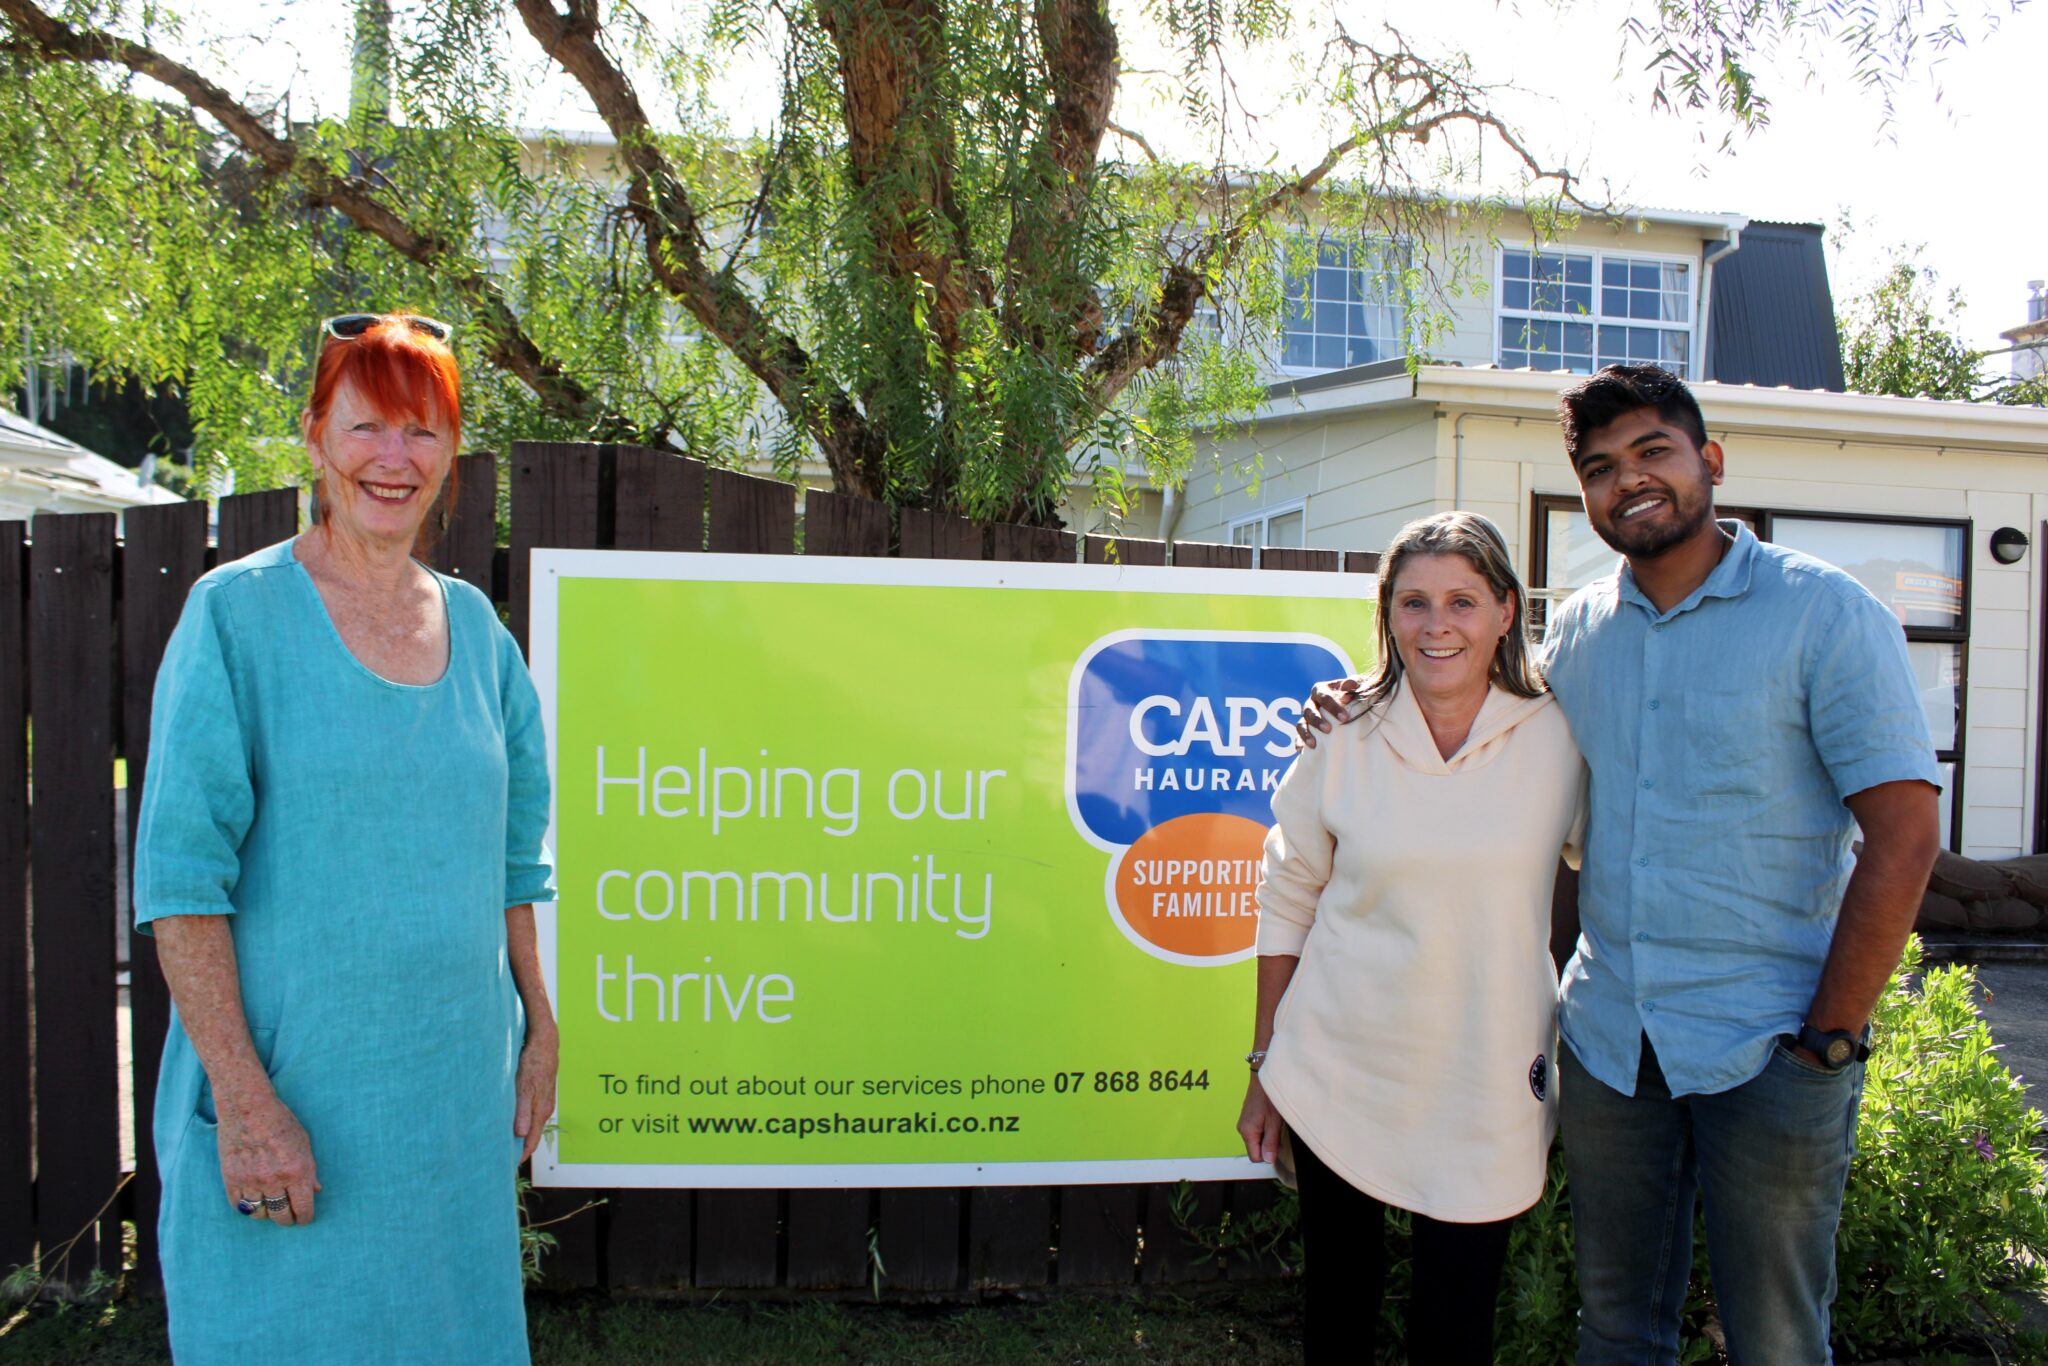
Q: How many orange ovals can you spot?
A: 1